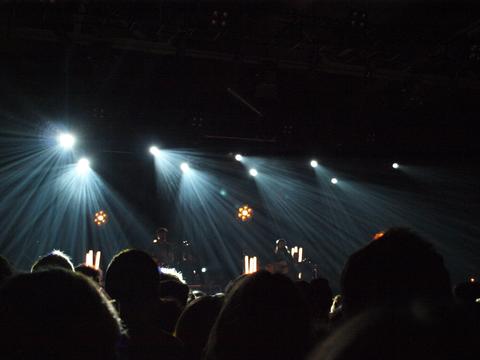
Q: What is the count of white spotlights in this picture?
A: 9